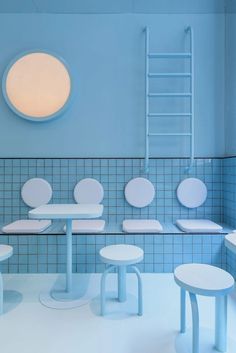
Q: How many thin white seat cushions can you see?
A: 4